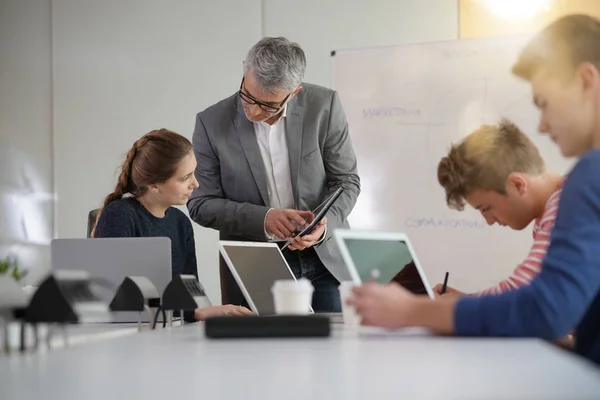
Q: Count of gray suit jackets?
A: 1